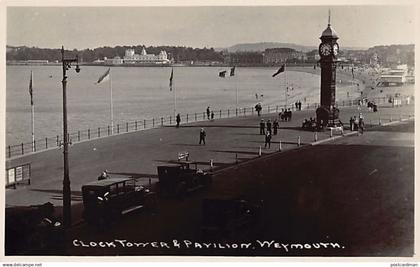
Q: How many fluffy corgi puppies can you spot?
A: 0